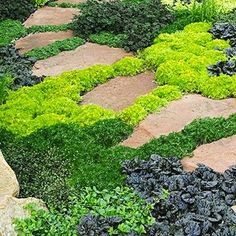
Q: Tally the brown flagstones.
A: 7